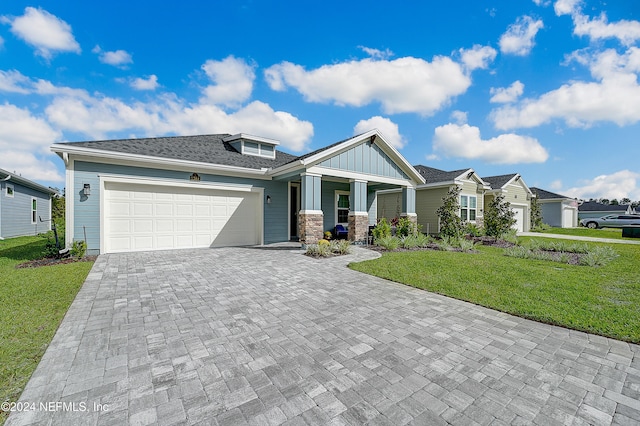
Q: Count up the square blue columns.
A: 3